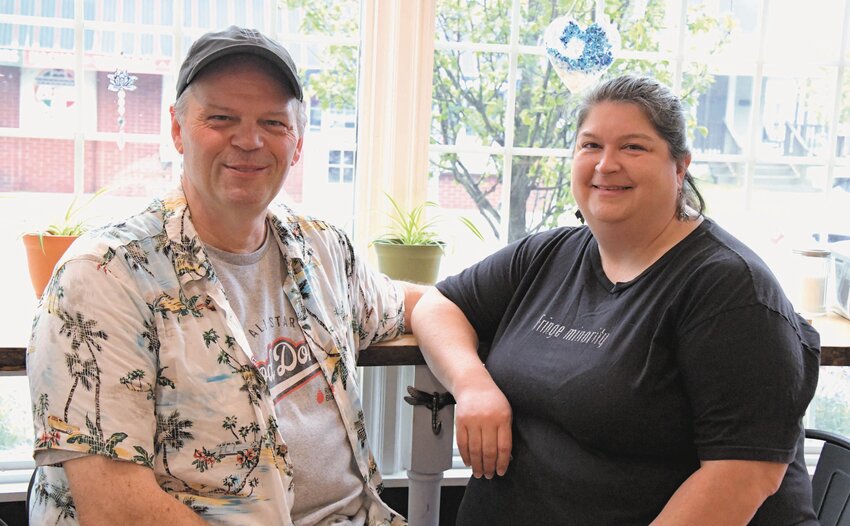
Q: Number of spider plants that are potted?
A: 2